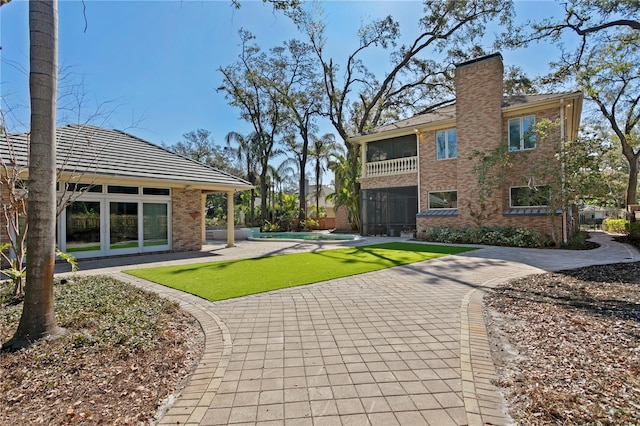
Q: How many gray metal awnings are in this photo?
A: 2